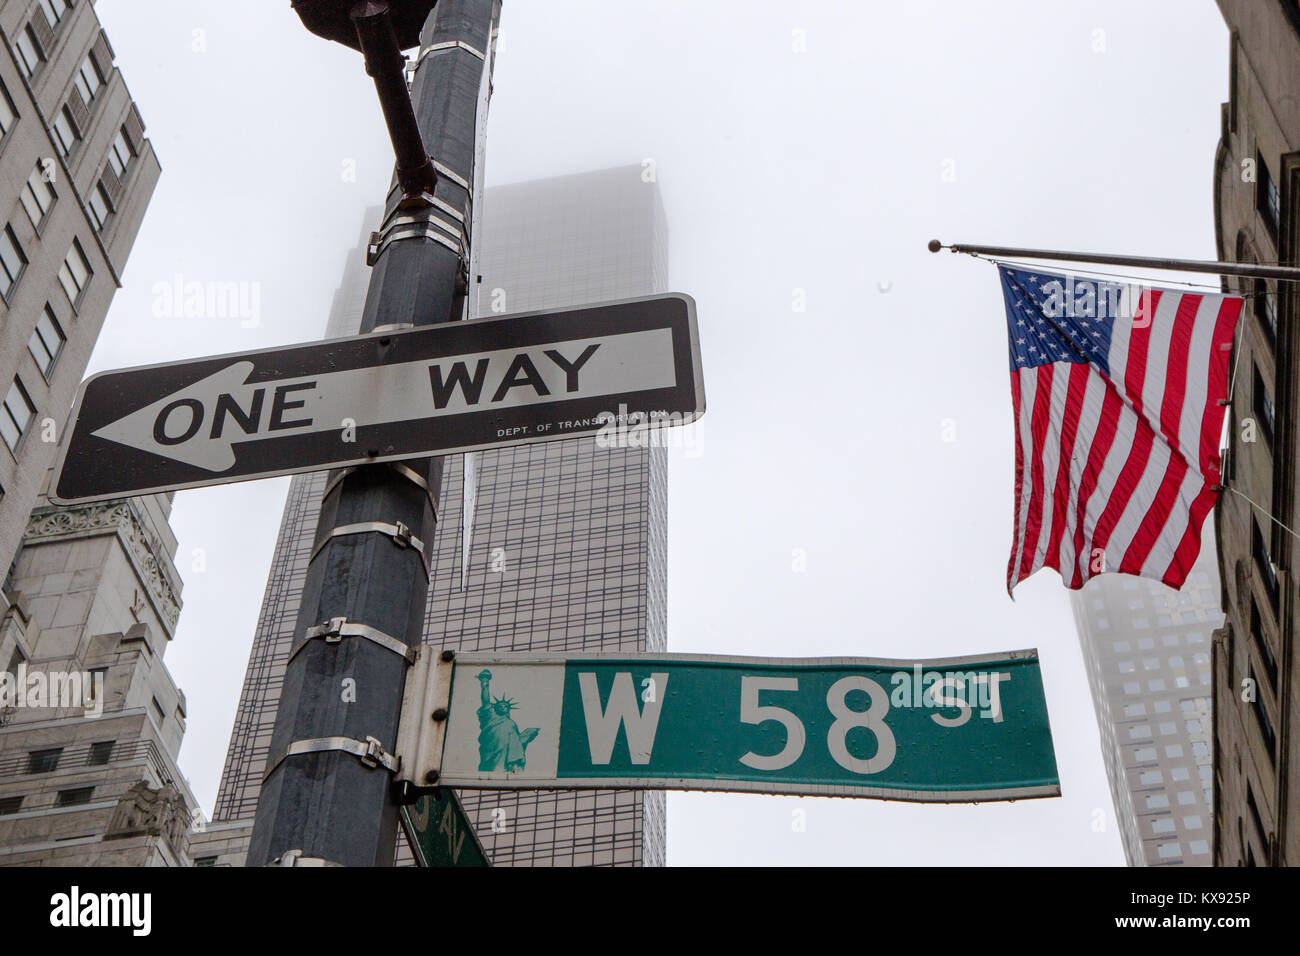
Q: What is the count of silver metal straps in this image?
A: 11